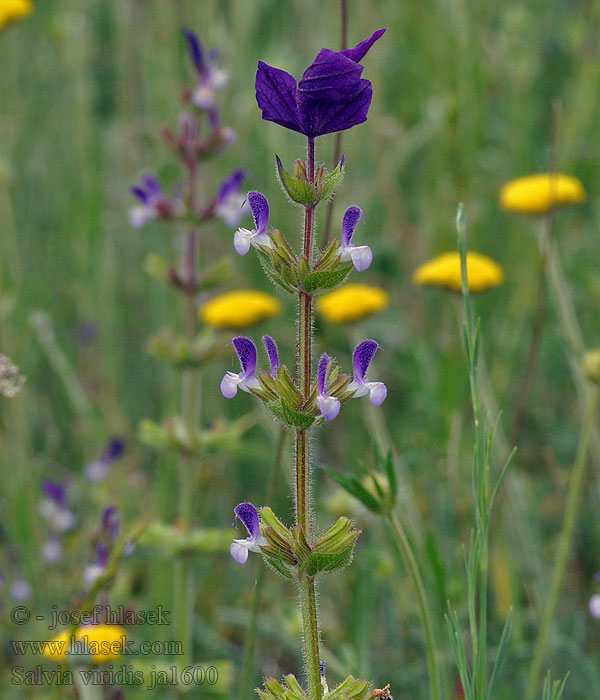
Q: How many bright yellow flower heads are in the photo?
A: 6